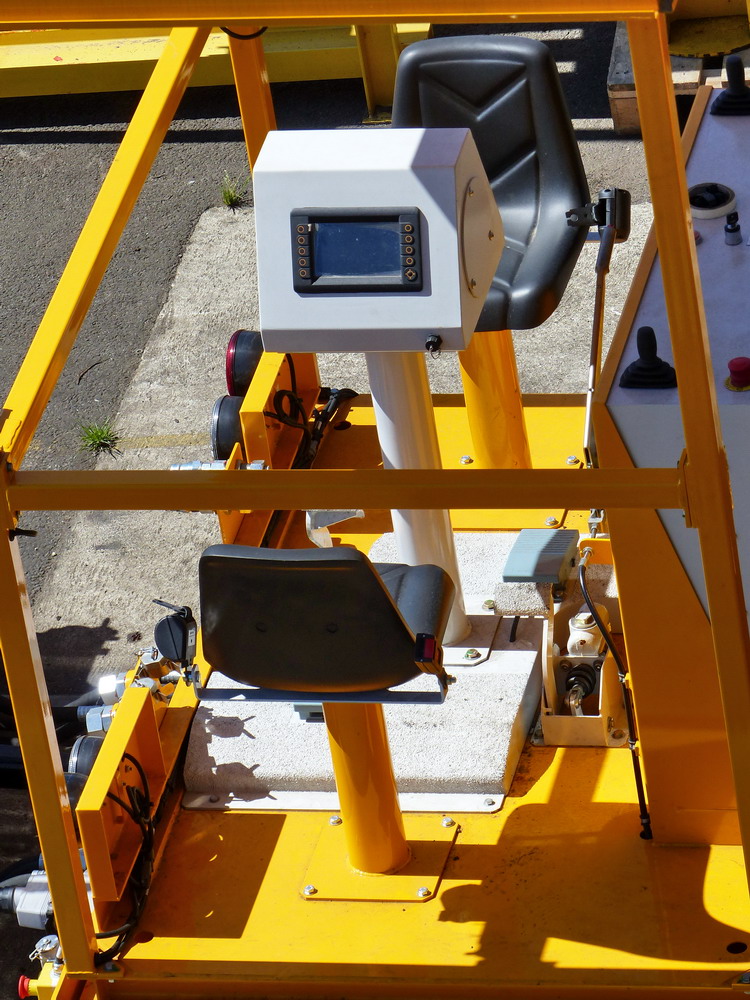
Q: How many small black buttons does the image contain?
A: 10